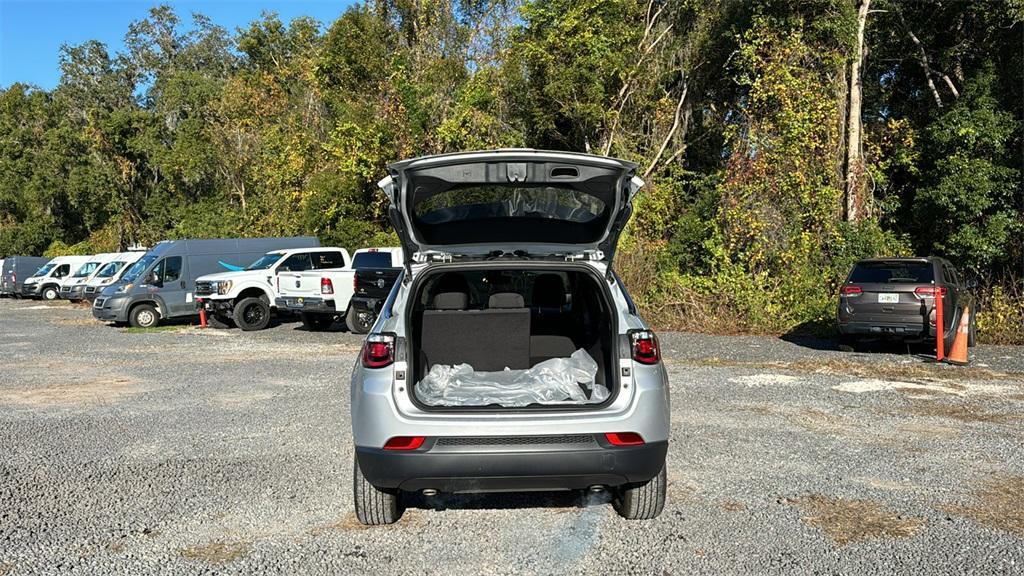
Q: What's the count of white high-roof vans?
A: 3